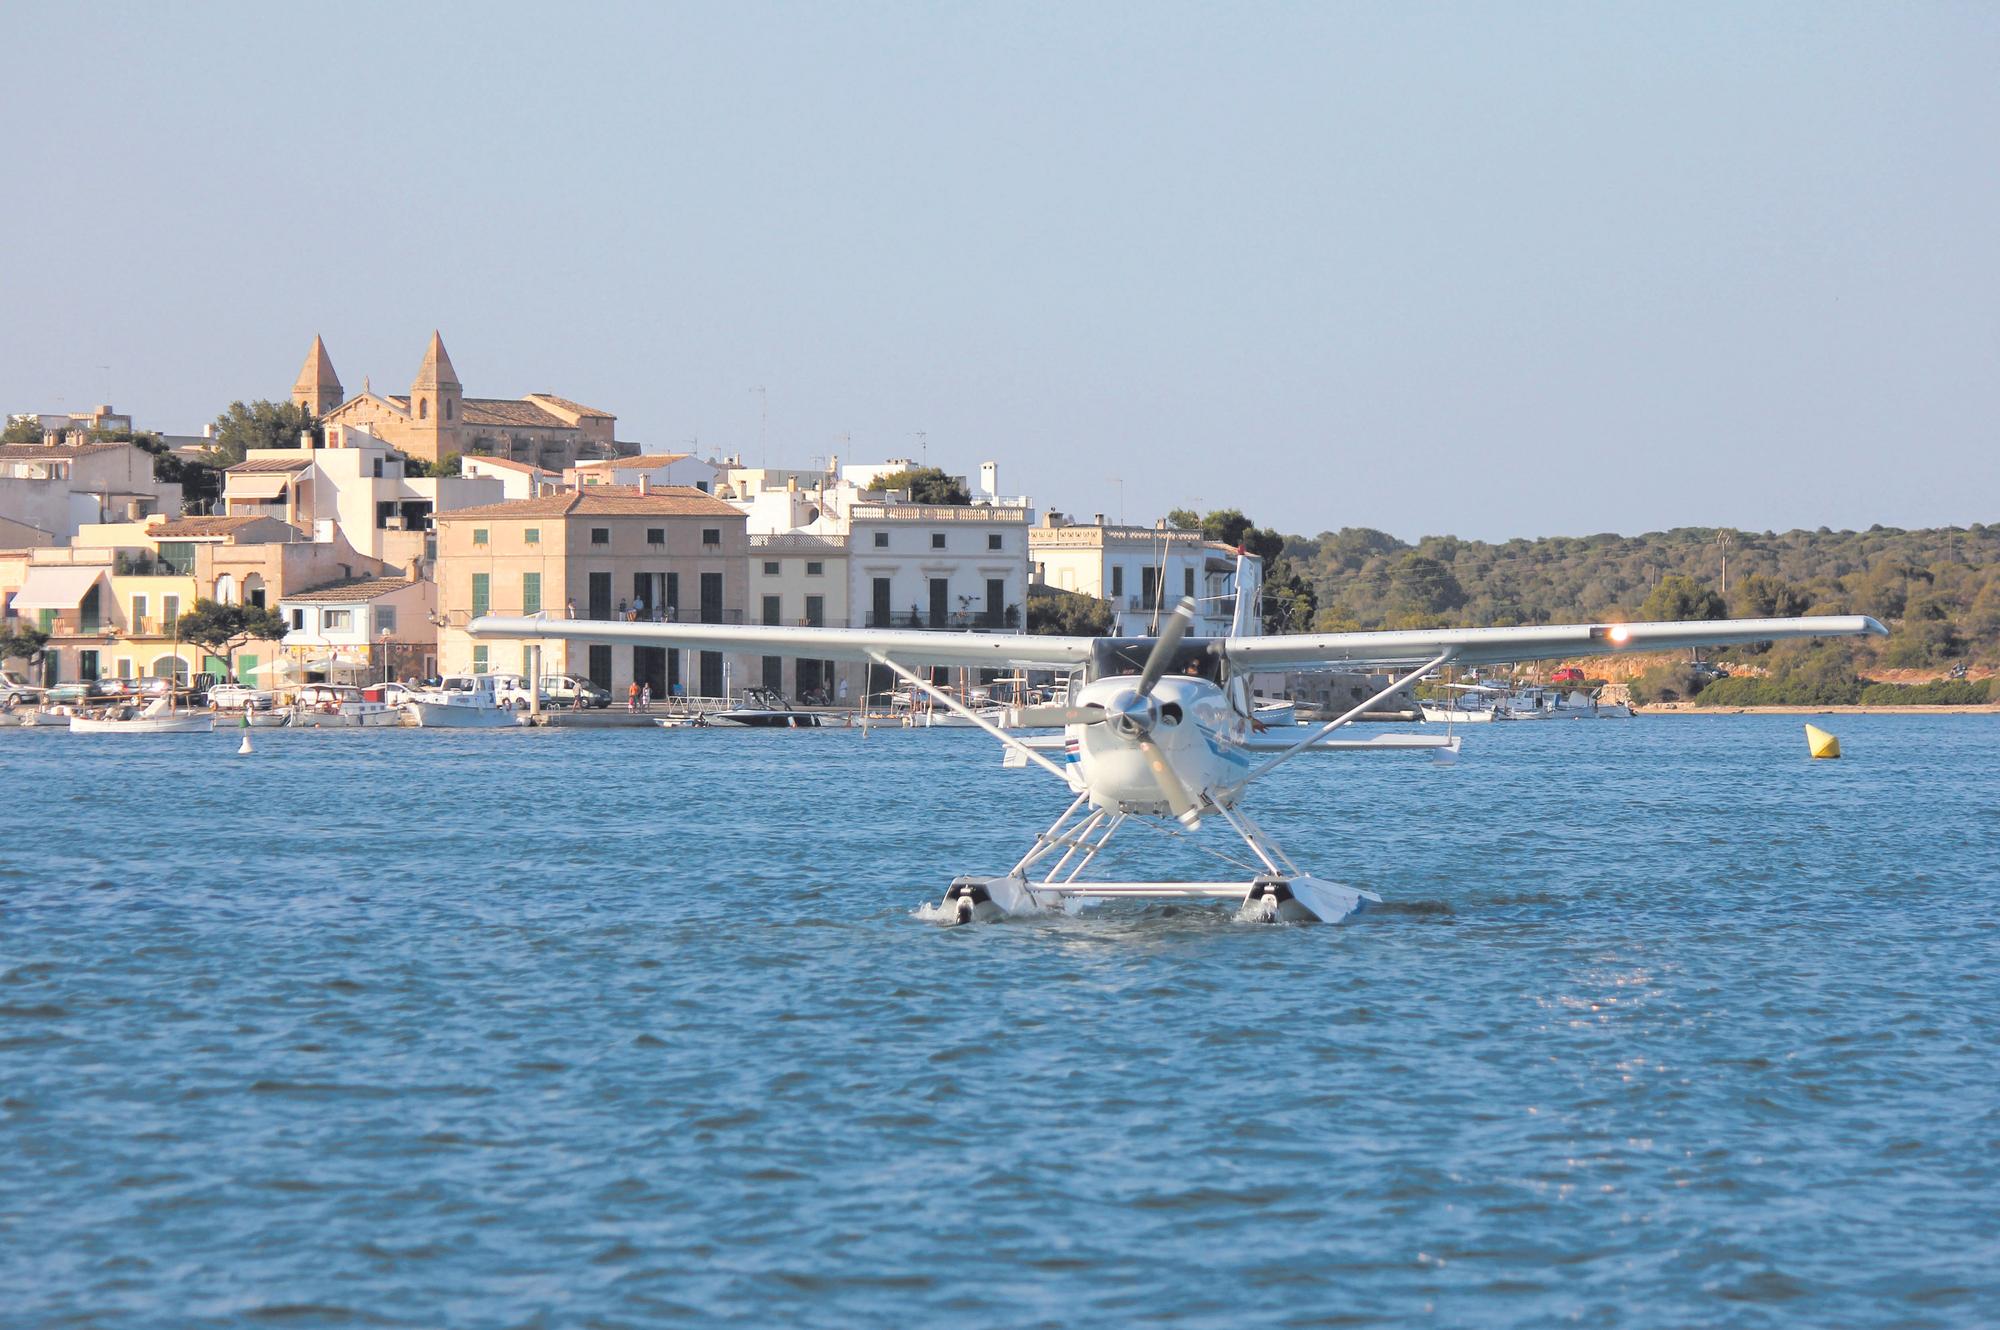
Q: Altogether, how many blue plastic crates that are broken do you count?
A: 0